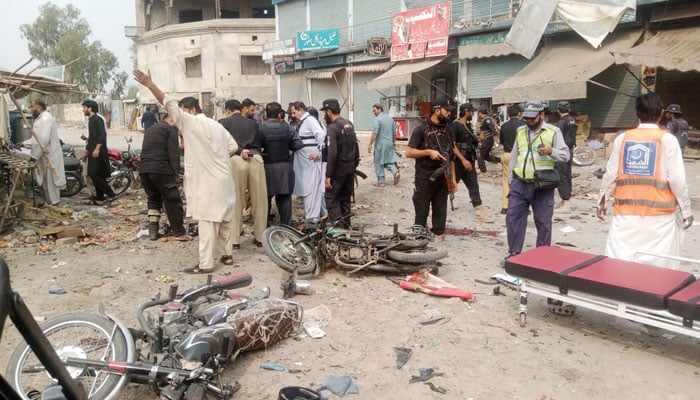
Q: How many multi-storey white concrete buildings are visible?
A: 1